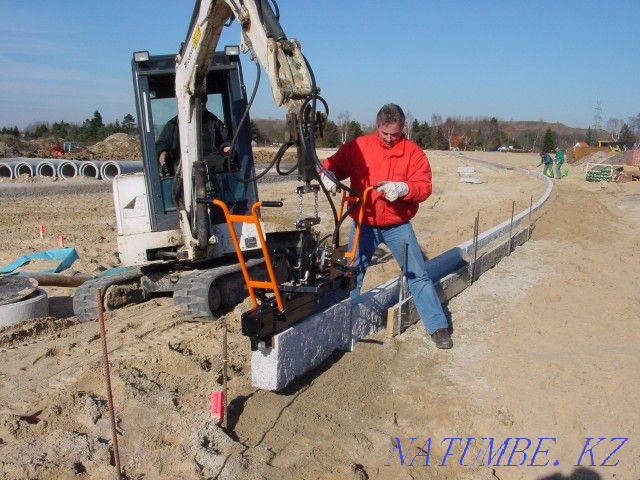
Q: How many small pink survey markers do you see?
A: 3